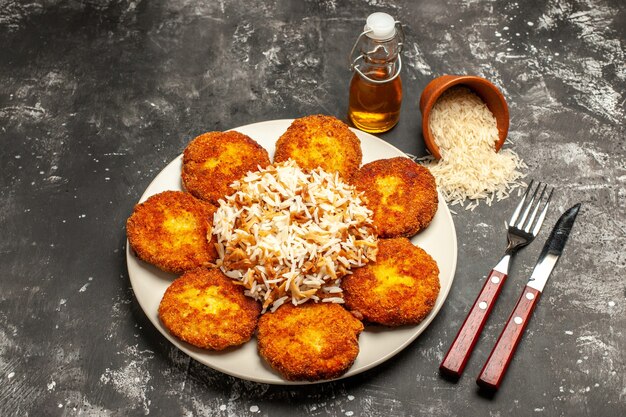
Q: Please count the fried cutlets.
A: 7